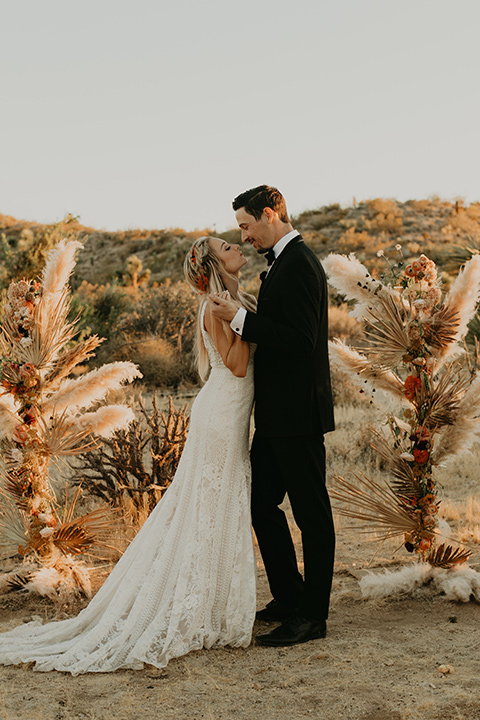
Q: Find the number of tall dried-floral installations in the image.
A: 2